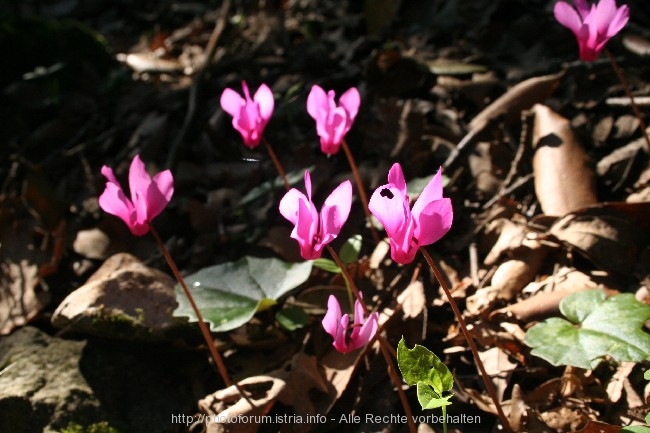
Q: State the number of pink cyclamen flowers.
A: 7